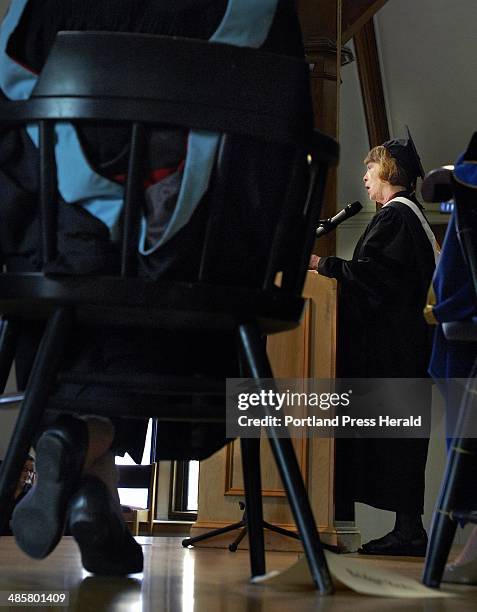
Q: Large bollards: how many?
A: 0